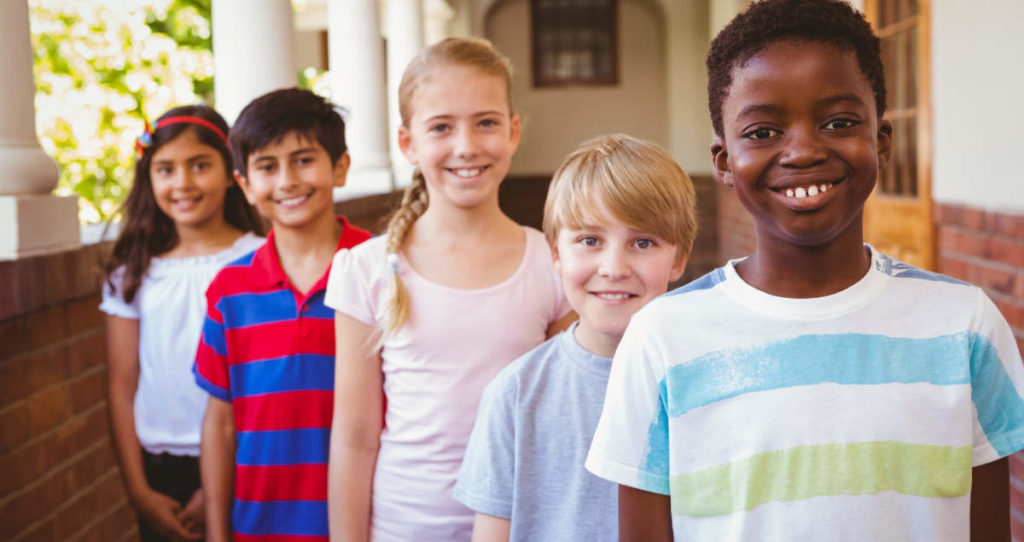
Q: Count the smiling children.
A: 5